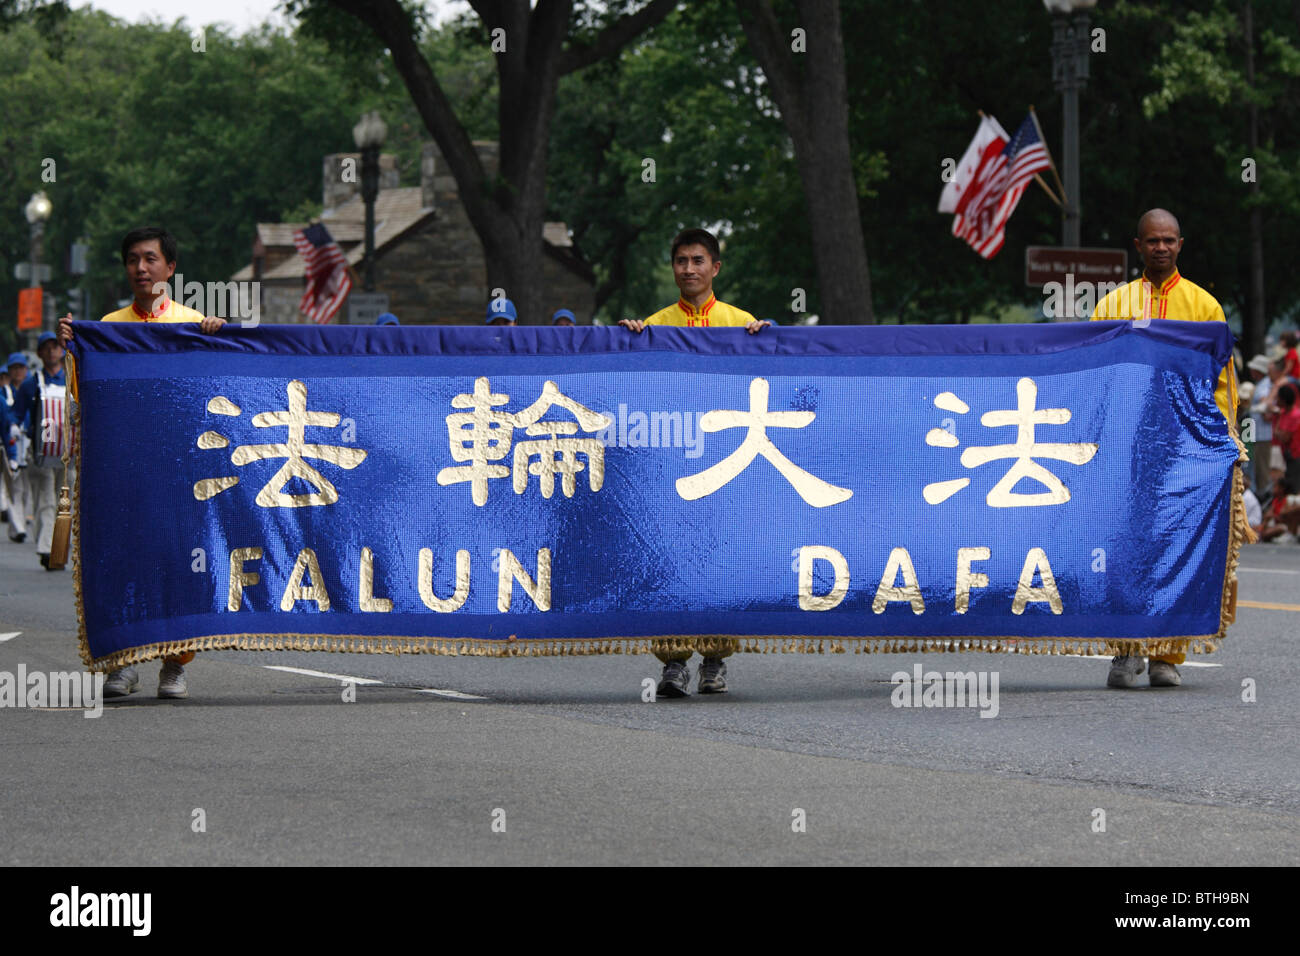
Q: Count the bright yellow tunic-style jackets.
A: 3